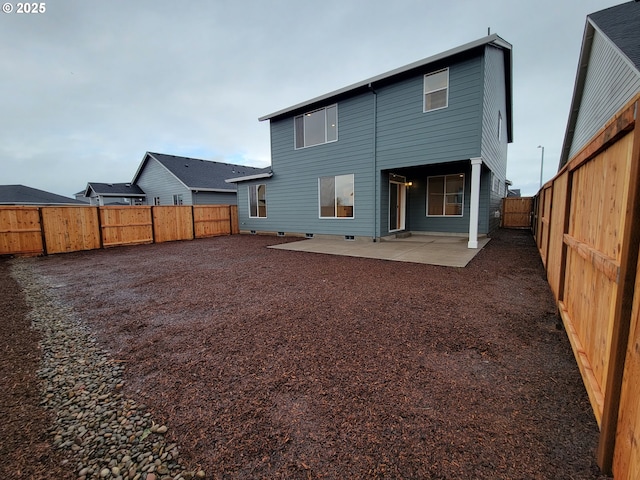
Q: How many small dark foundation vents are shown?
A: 4